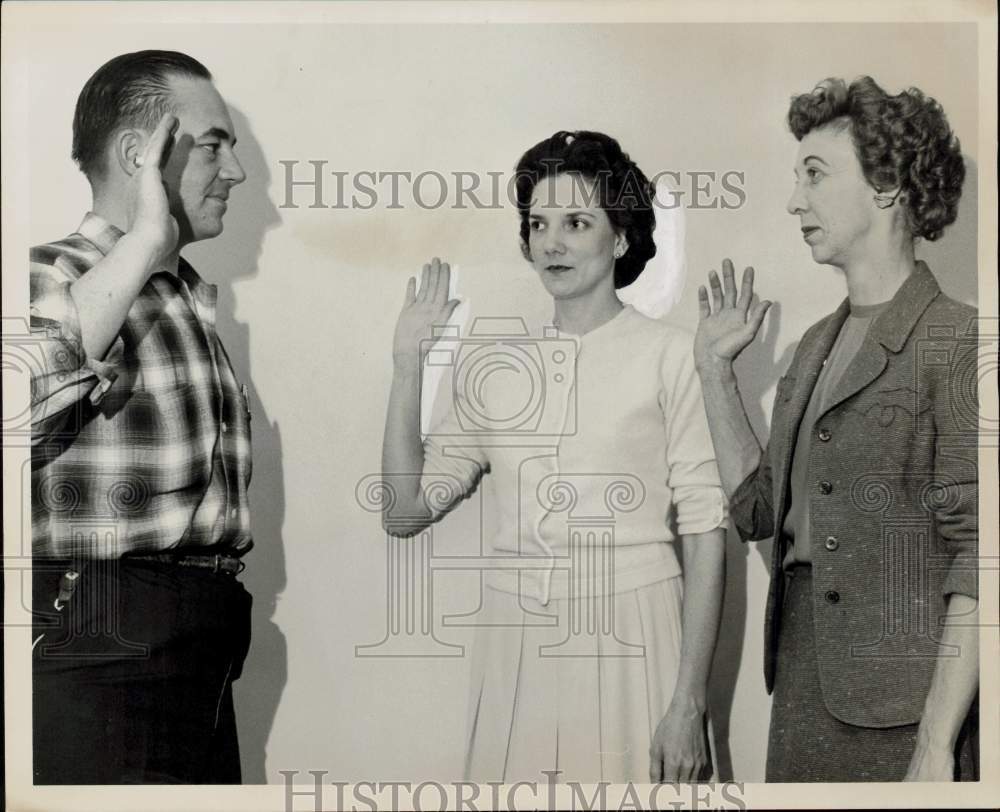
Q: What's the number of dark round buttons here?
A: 4